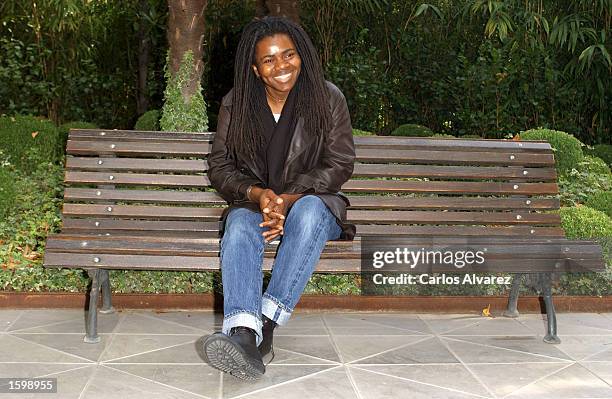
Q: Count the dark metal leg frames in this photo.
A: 2